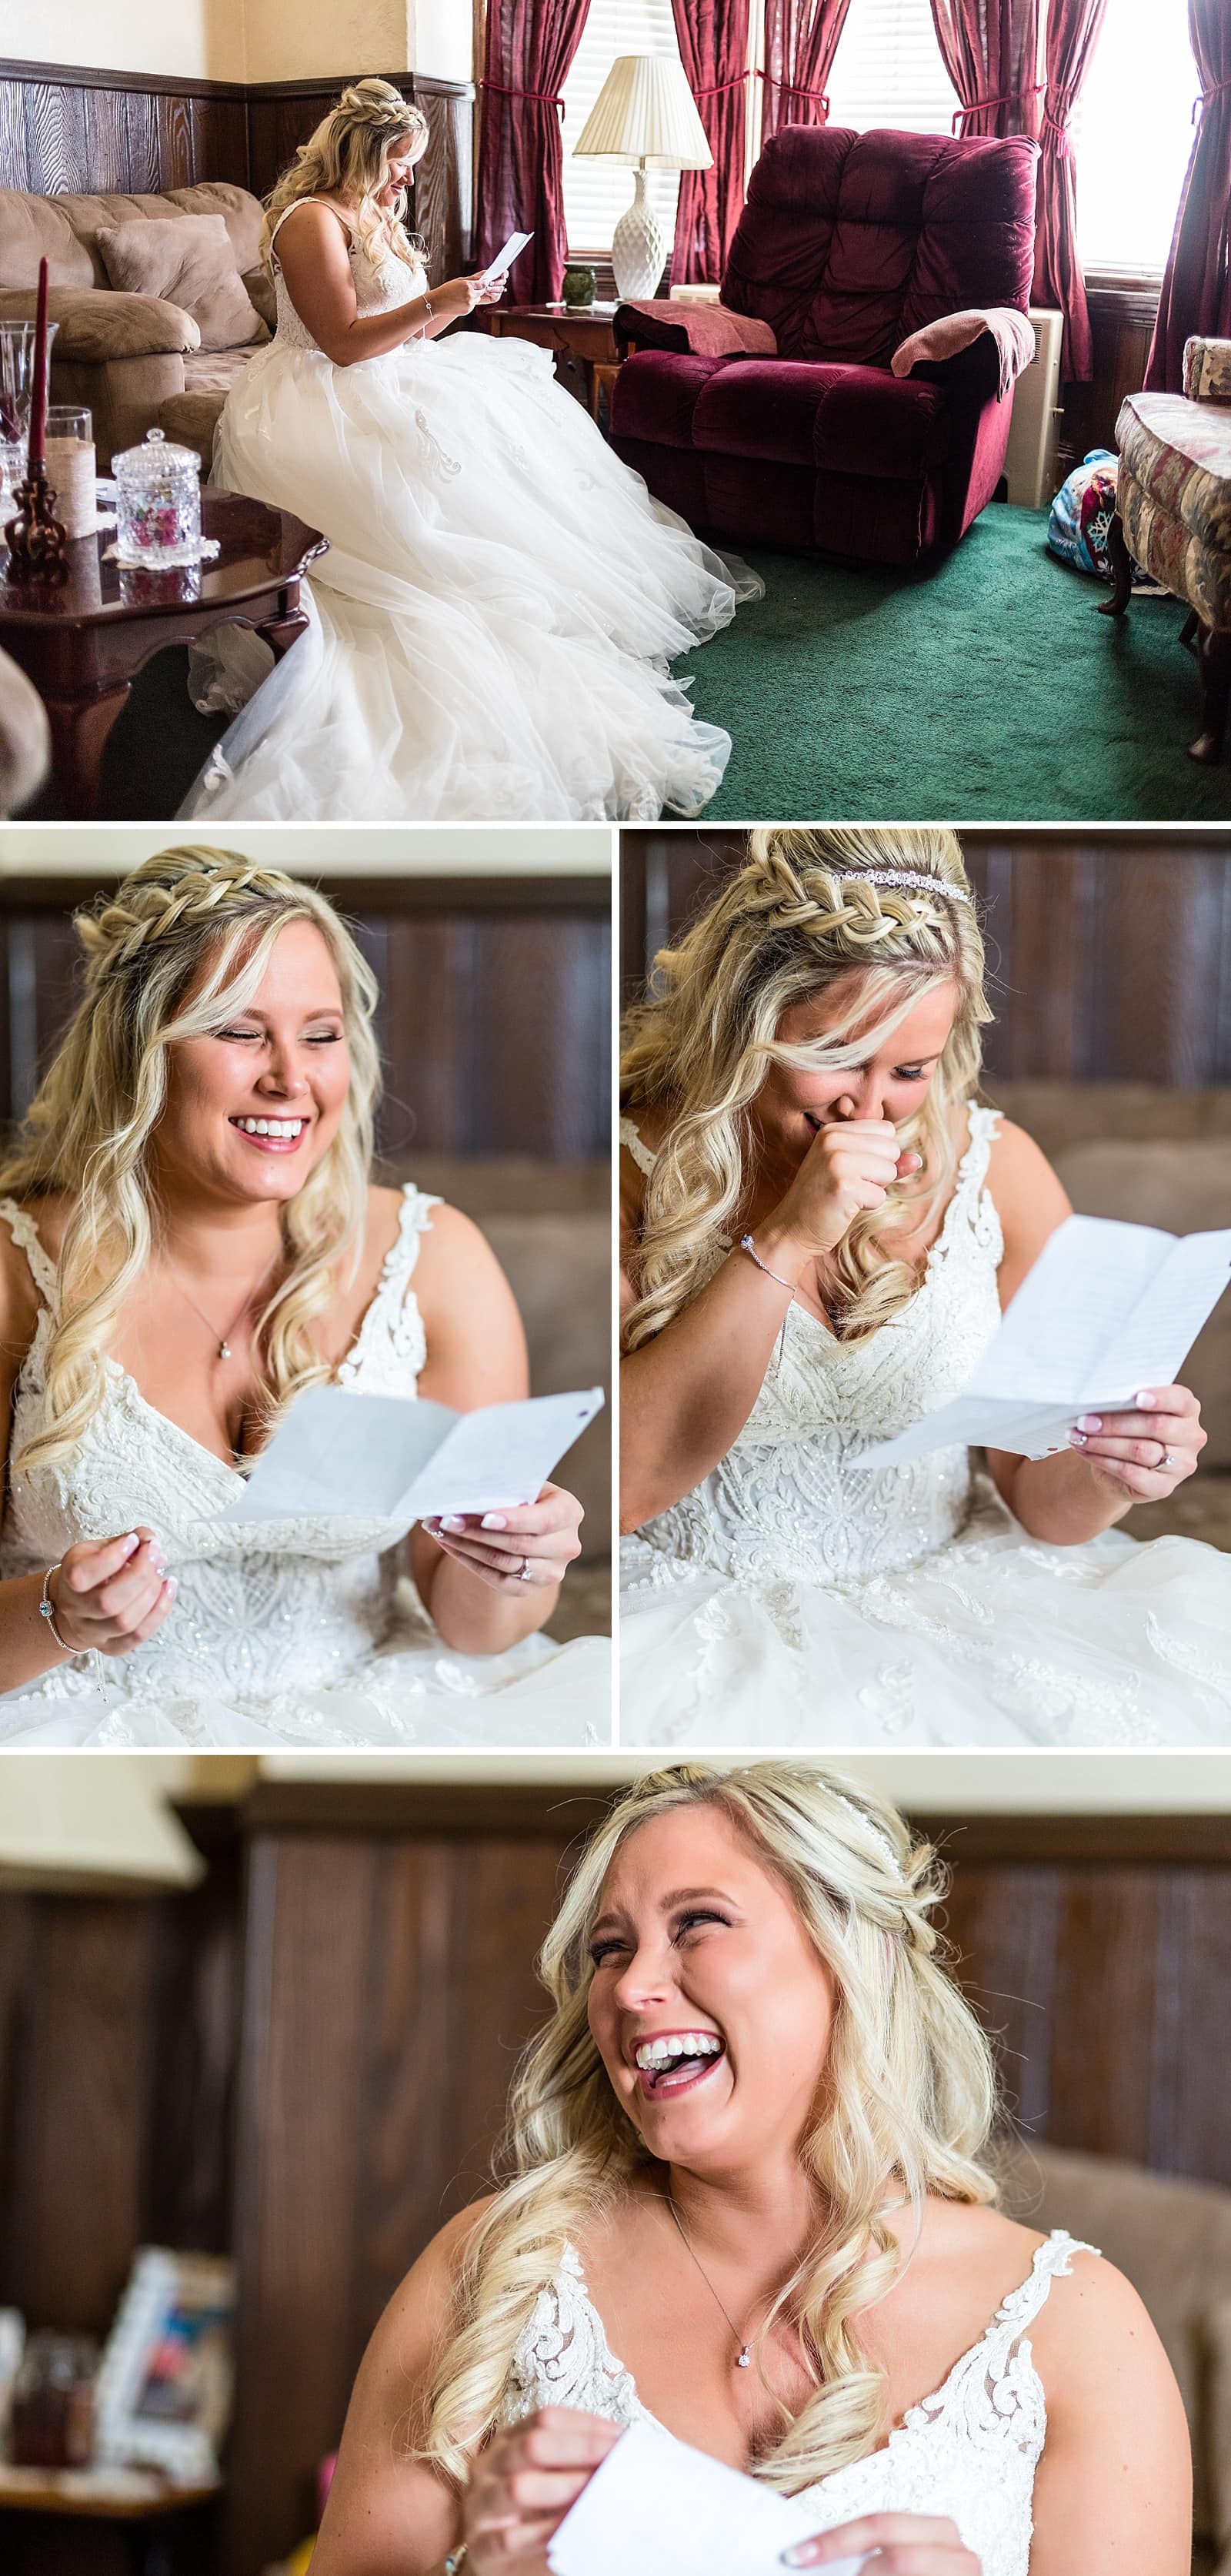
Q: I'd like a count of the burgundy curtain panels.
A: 6